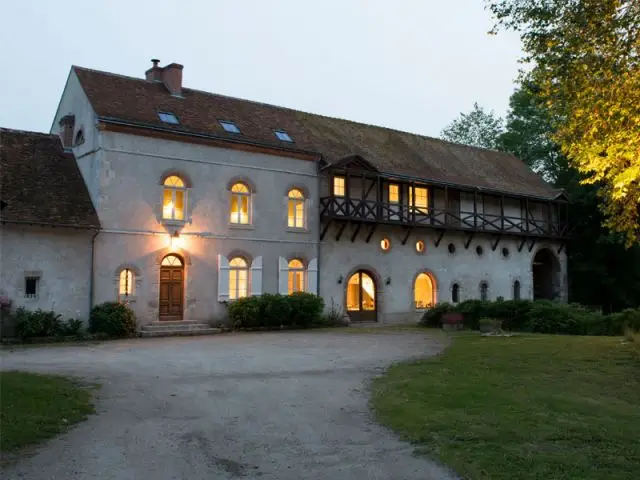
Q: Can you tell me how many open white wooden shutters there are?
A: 4